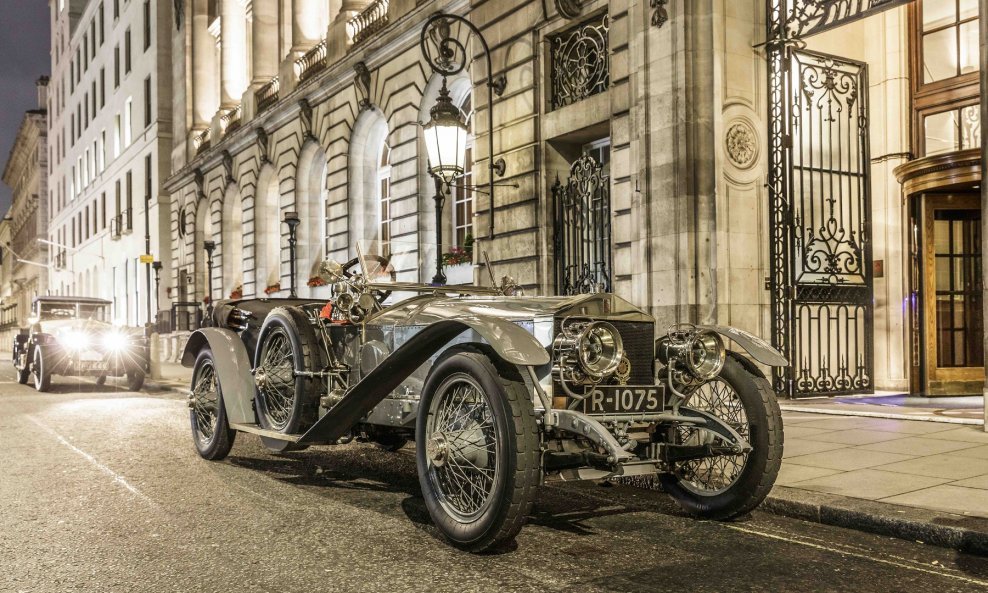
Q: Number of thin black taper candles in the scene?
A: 0